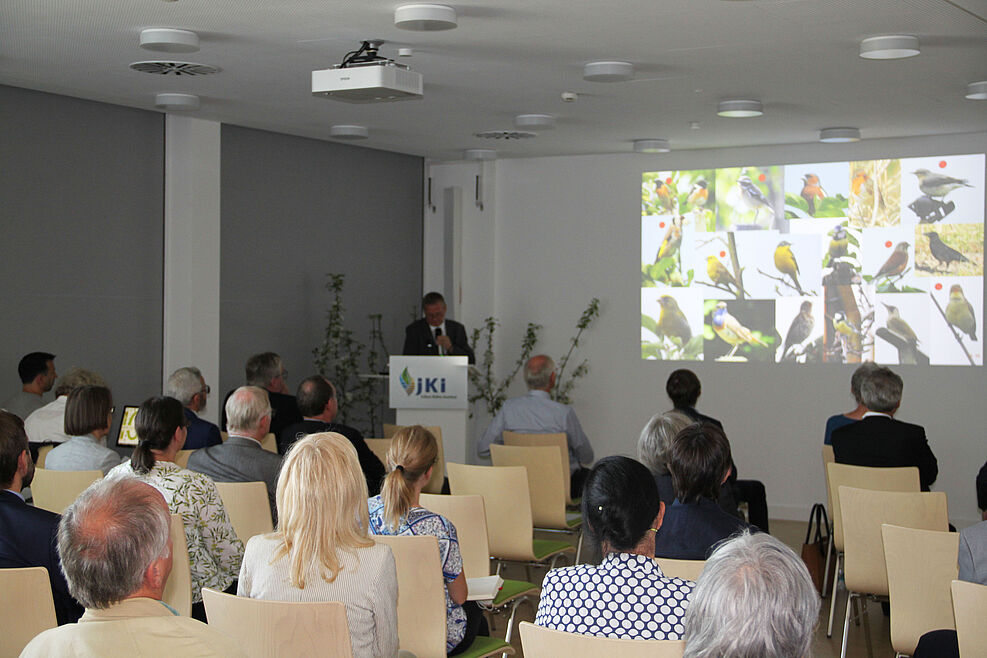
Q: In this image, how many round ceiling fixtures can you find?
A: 12